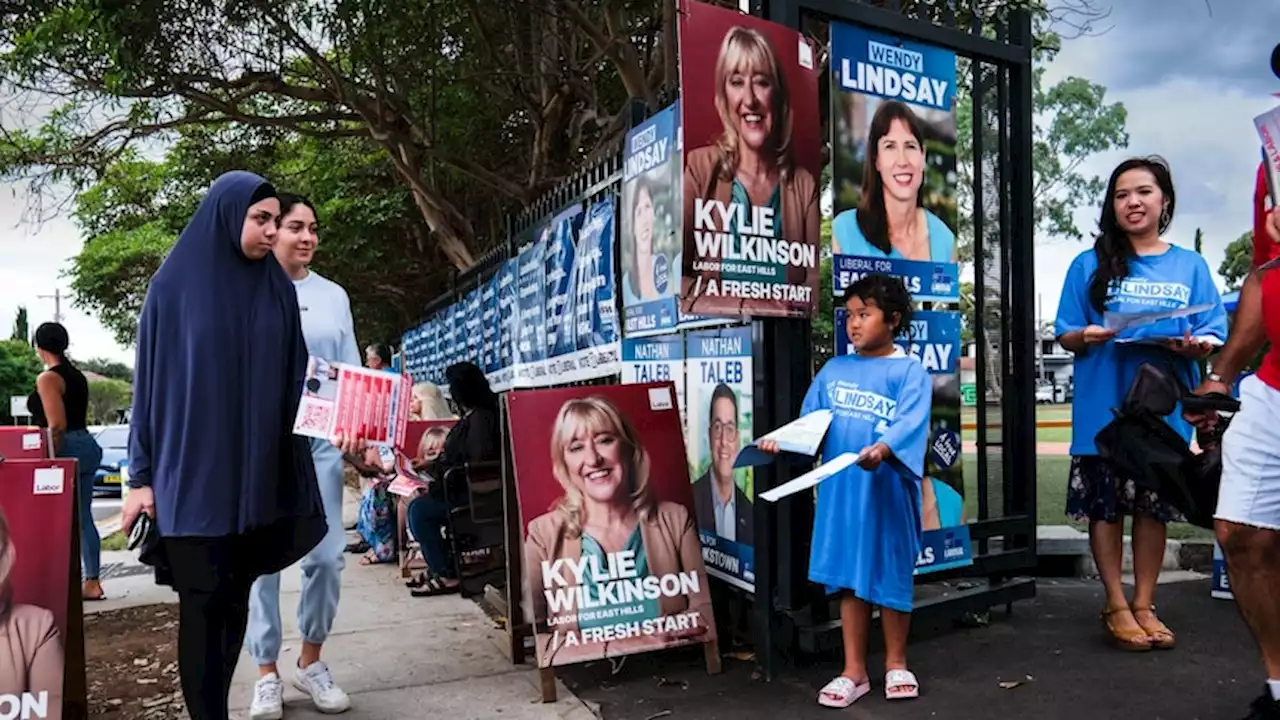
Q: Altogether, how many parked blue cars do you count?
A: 1